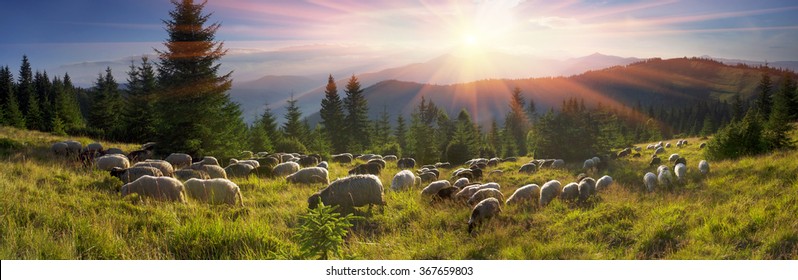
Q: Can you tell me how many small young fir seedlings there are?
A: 1